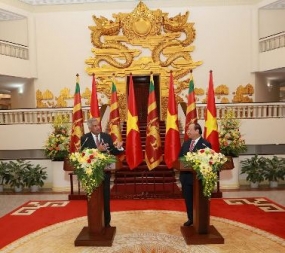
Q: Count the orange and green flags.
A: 4